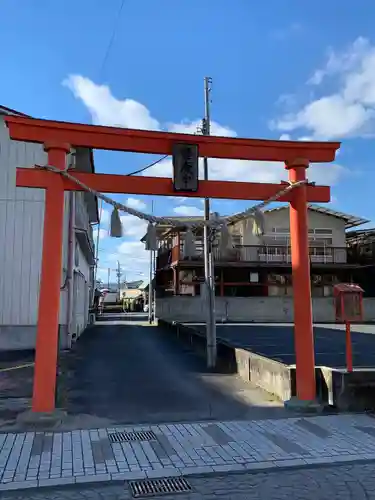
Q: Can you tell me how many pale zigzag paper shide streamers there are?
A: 0